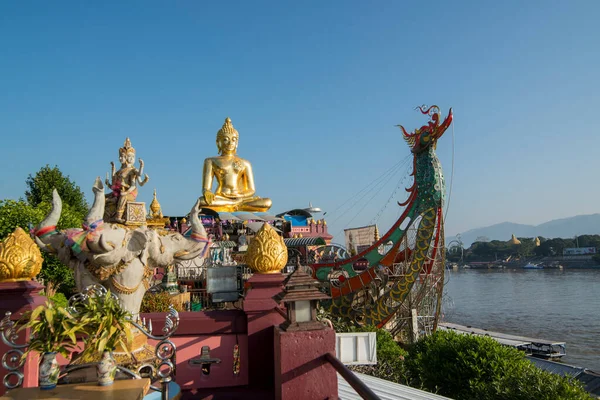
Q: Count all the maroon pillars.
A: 3